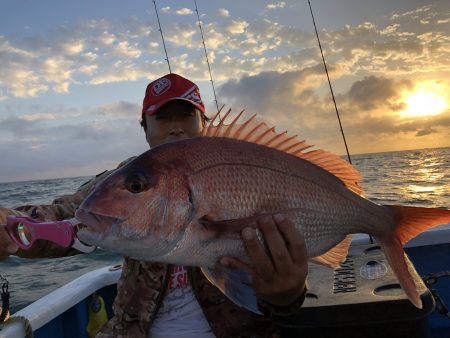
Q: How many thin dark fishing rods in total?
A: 3